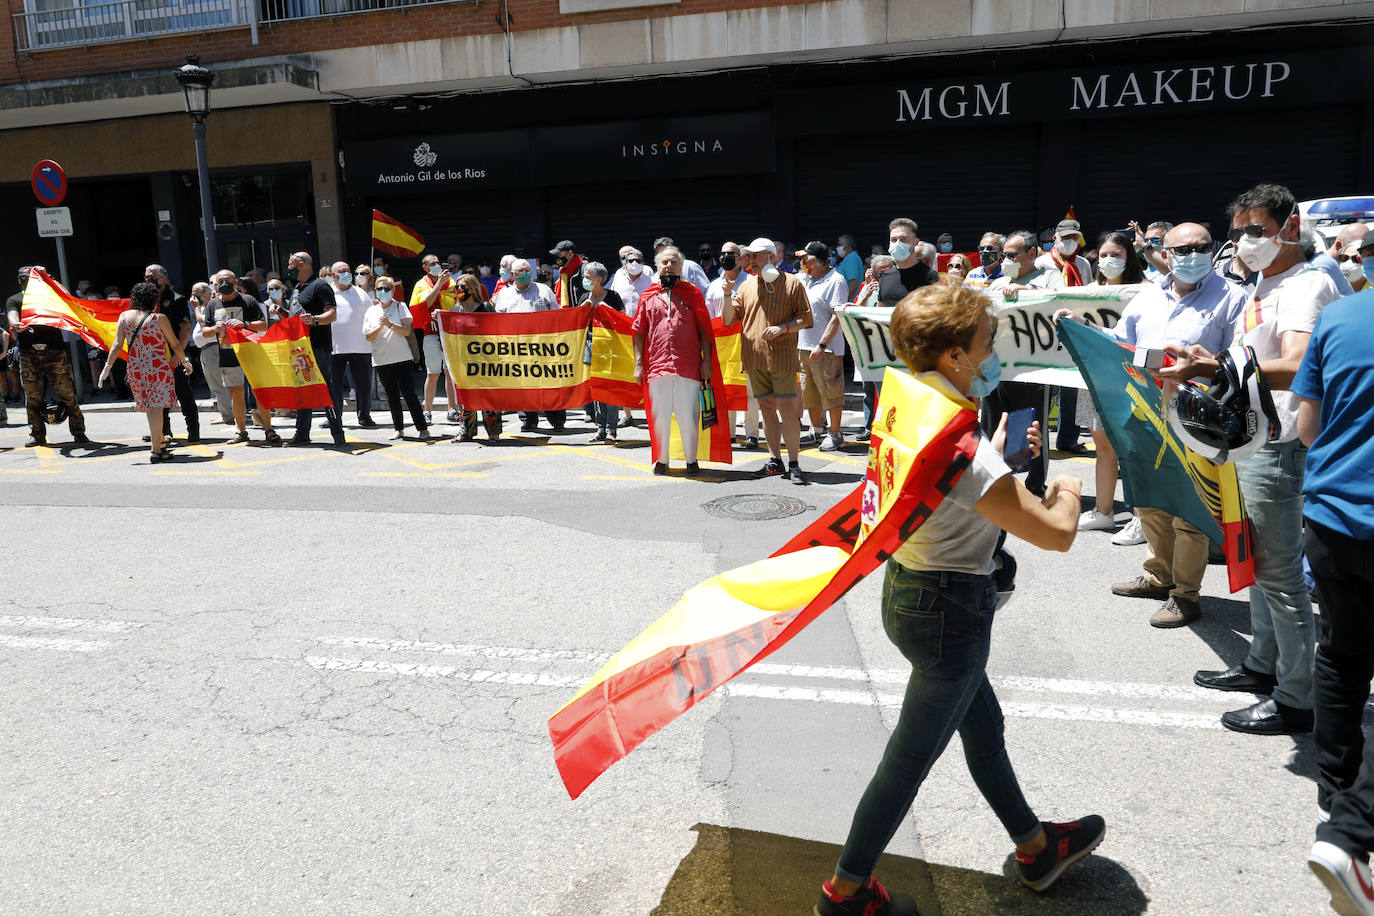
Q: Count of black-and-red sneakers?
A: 2